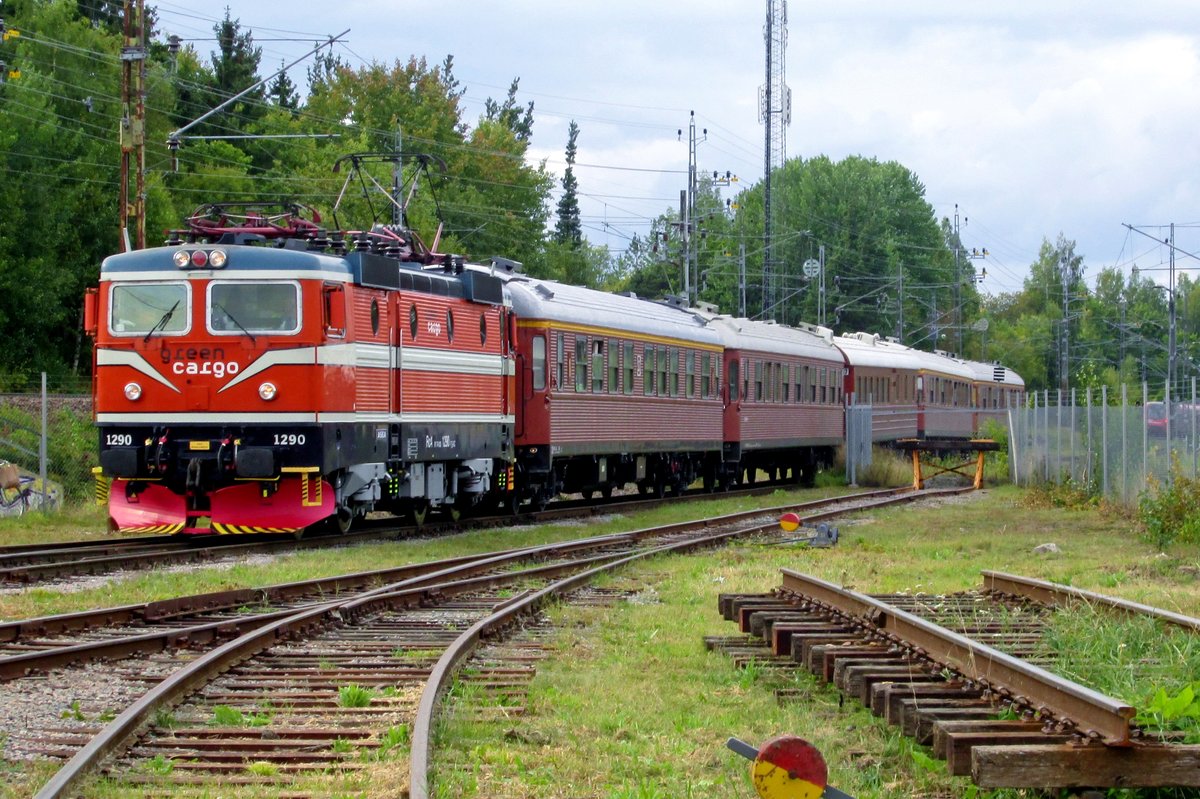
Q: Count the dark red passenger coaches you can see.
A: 5